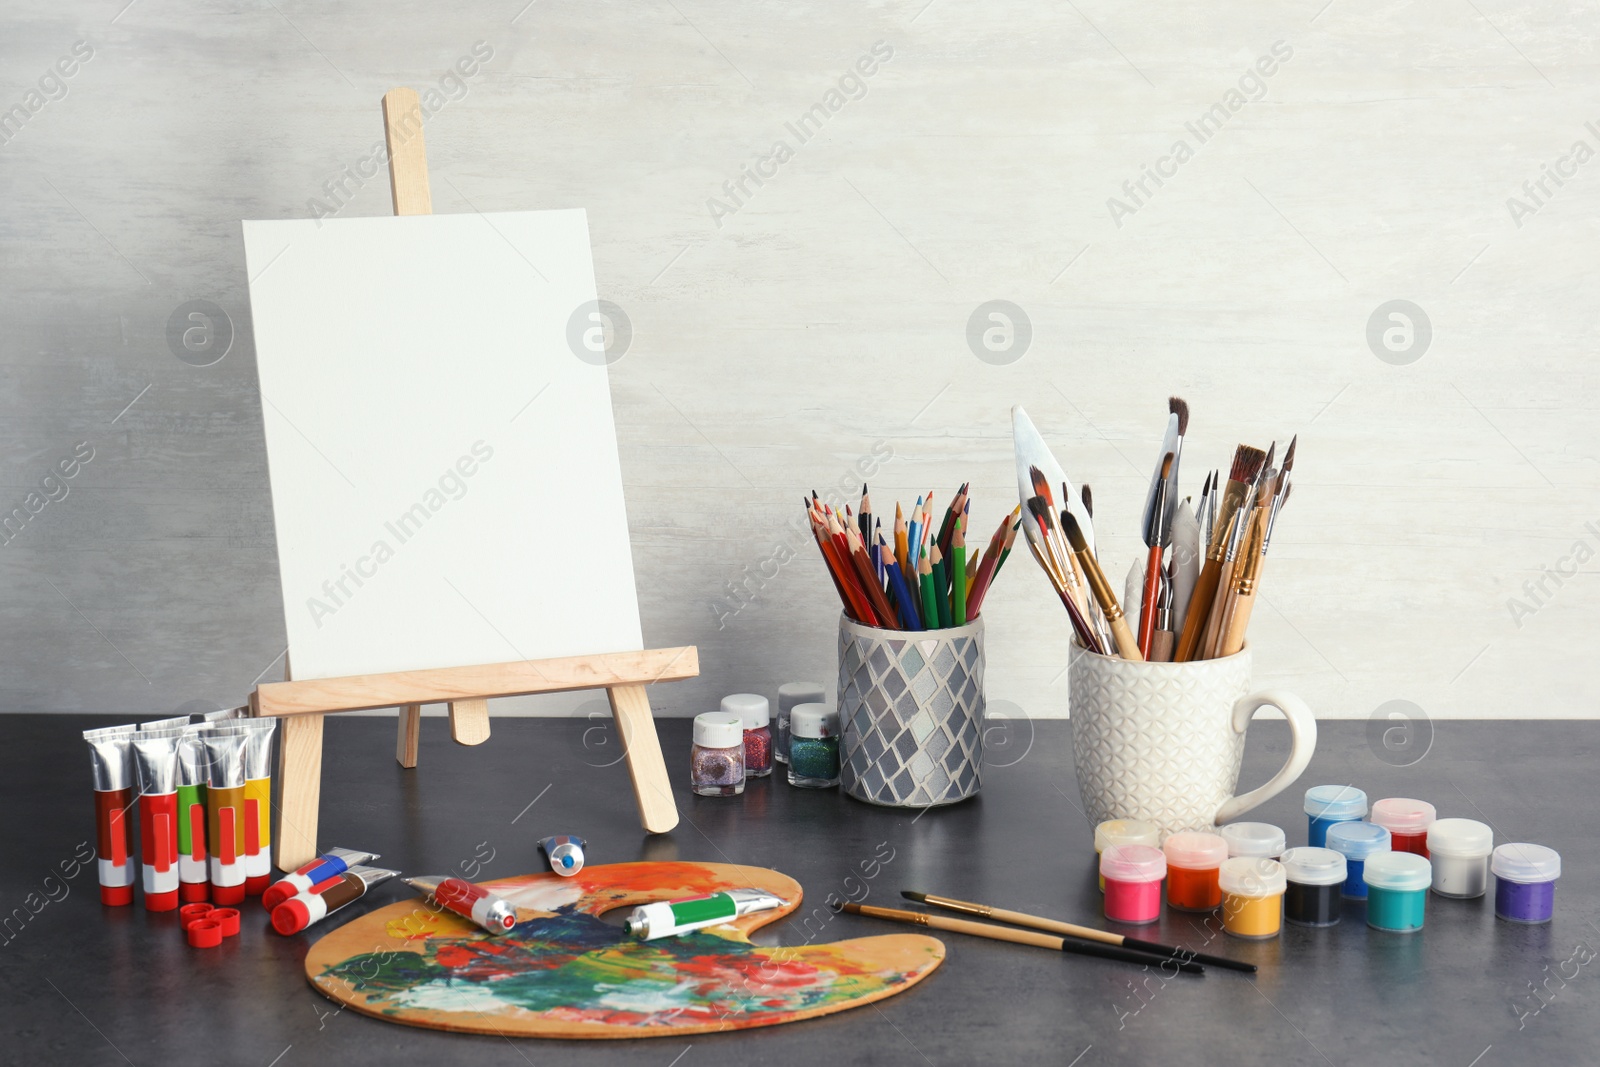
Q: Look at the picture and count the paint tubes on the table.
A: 12